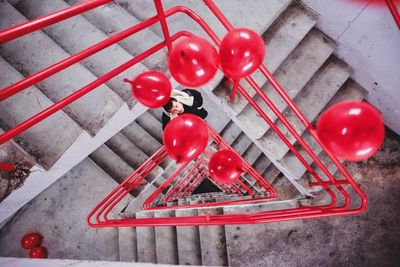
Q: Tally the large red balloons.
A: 6